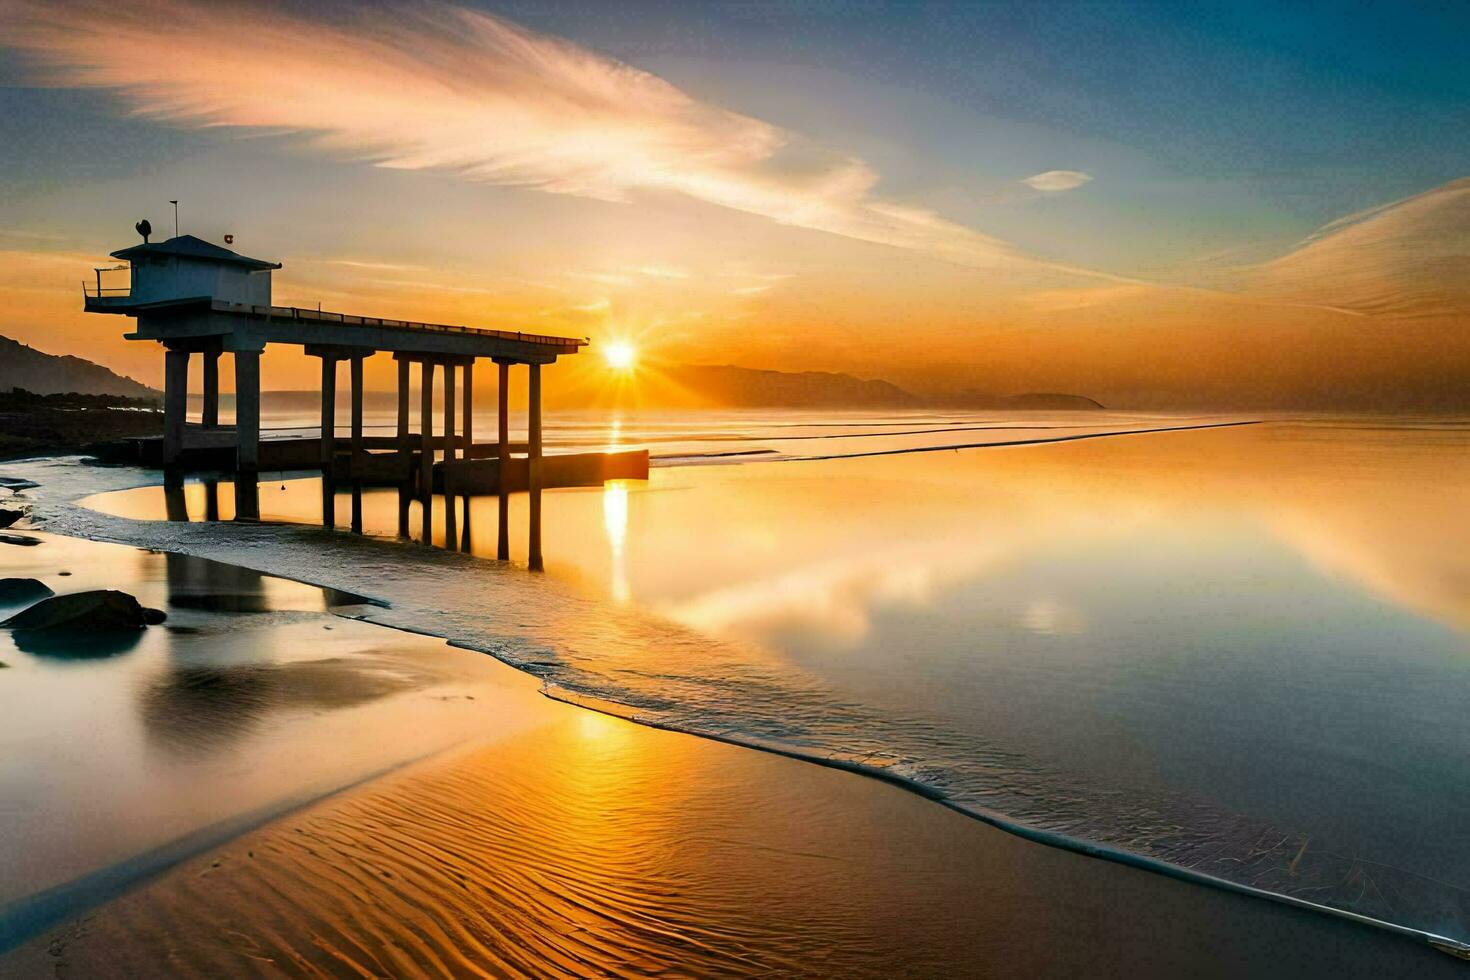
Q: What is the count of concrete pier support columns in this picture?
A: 11